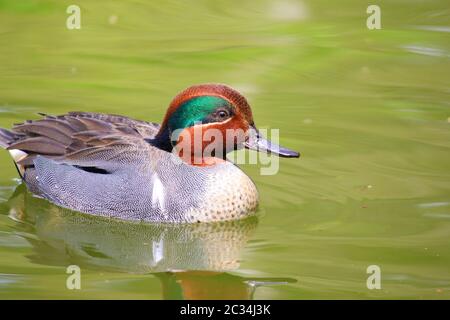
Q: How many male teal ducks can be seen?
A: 1